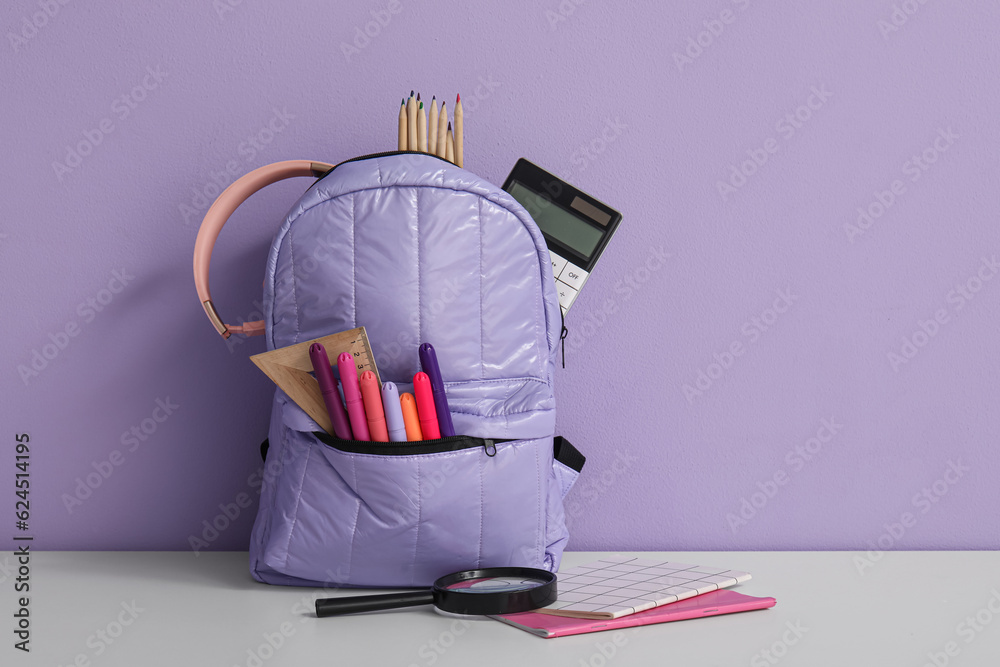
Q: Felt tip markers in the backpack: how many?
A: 7